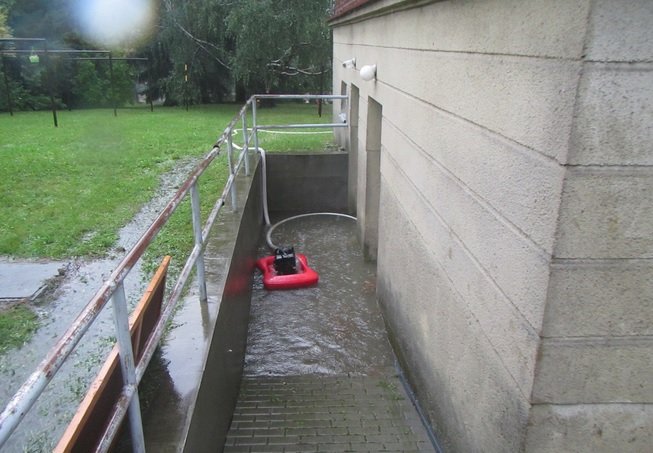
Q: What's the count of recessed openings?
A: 3